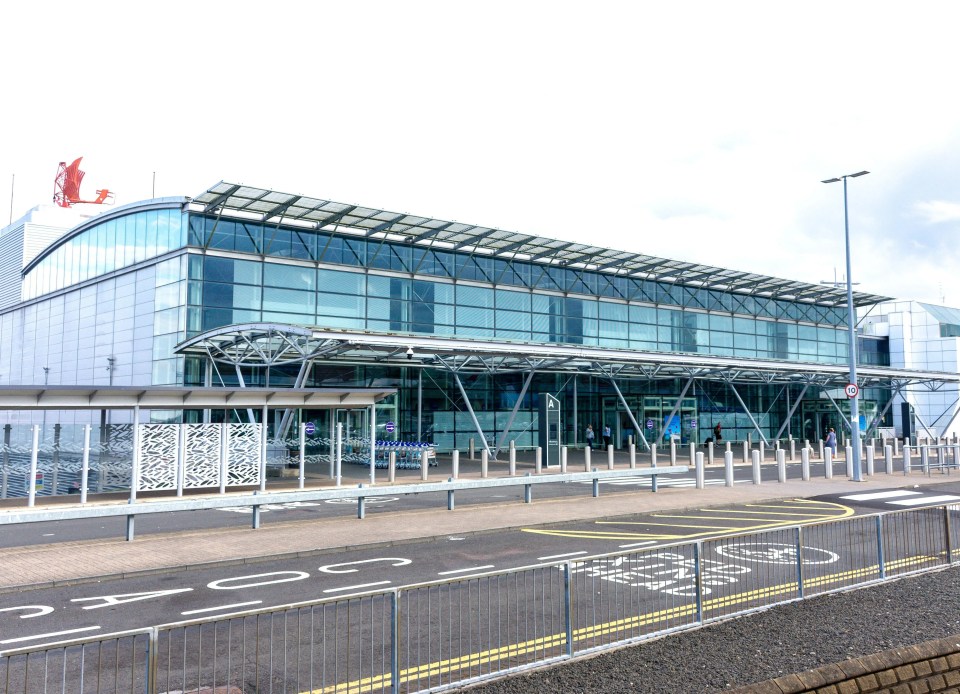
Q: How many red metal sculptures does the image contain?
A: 1